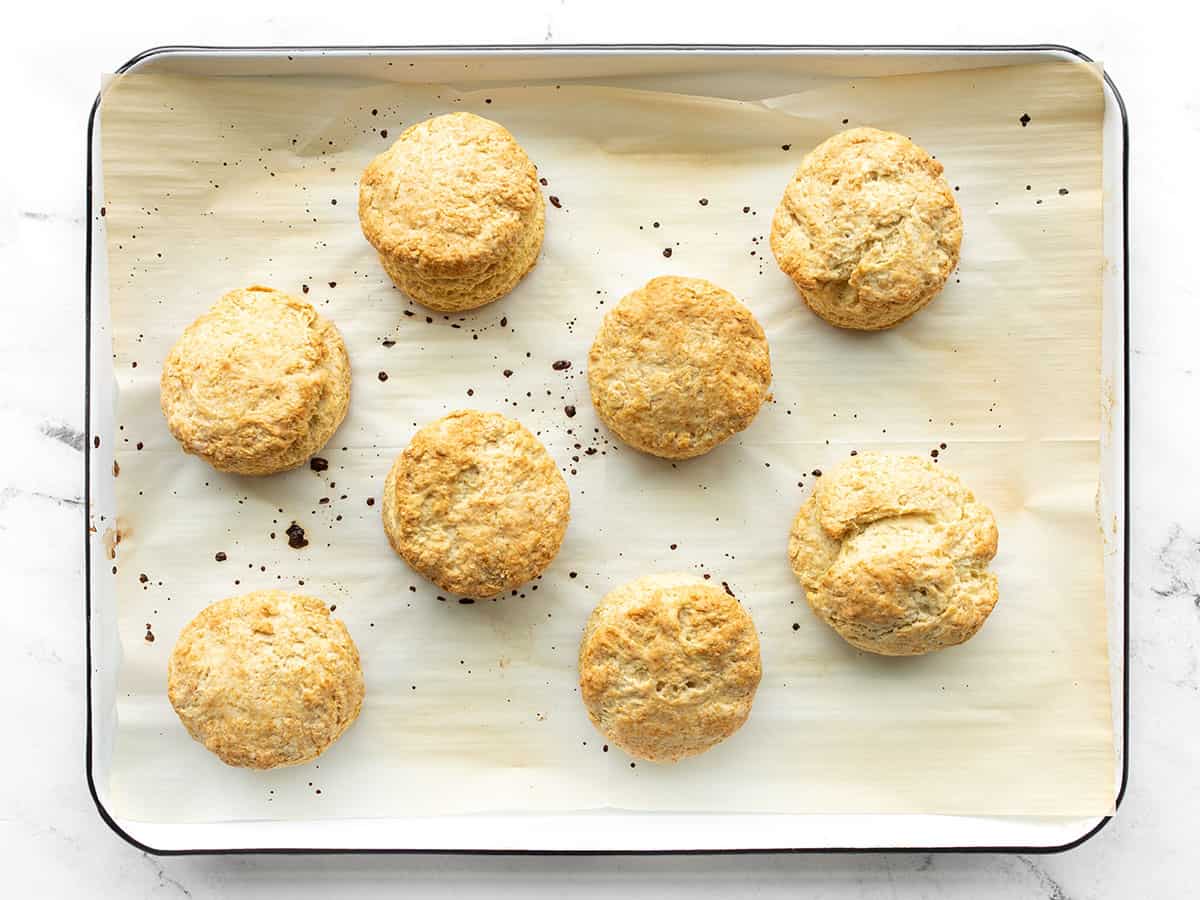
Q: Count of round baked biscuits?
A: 8